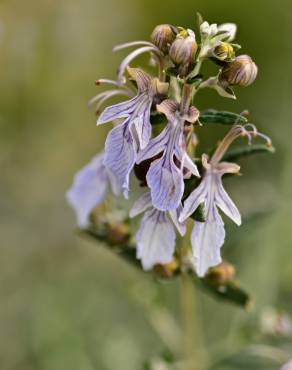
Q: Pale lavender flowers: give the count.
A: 5